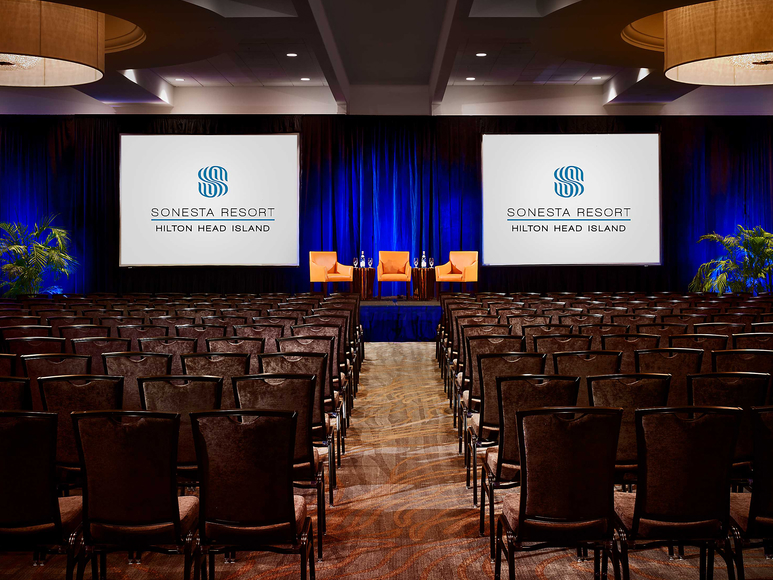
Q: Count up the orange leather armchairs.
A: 3